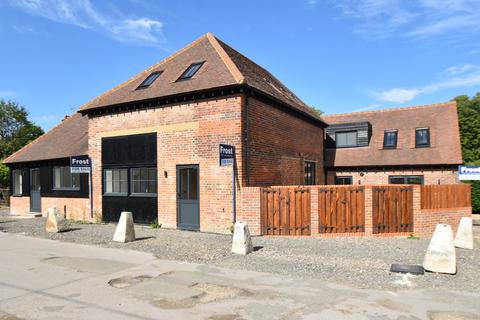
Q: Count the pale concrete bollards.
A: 5